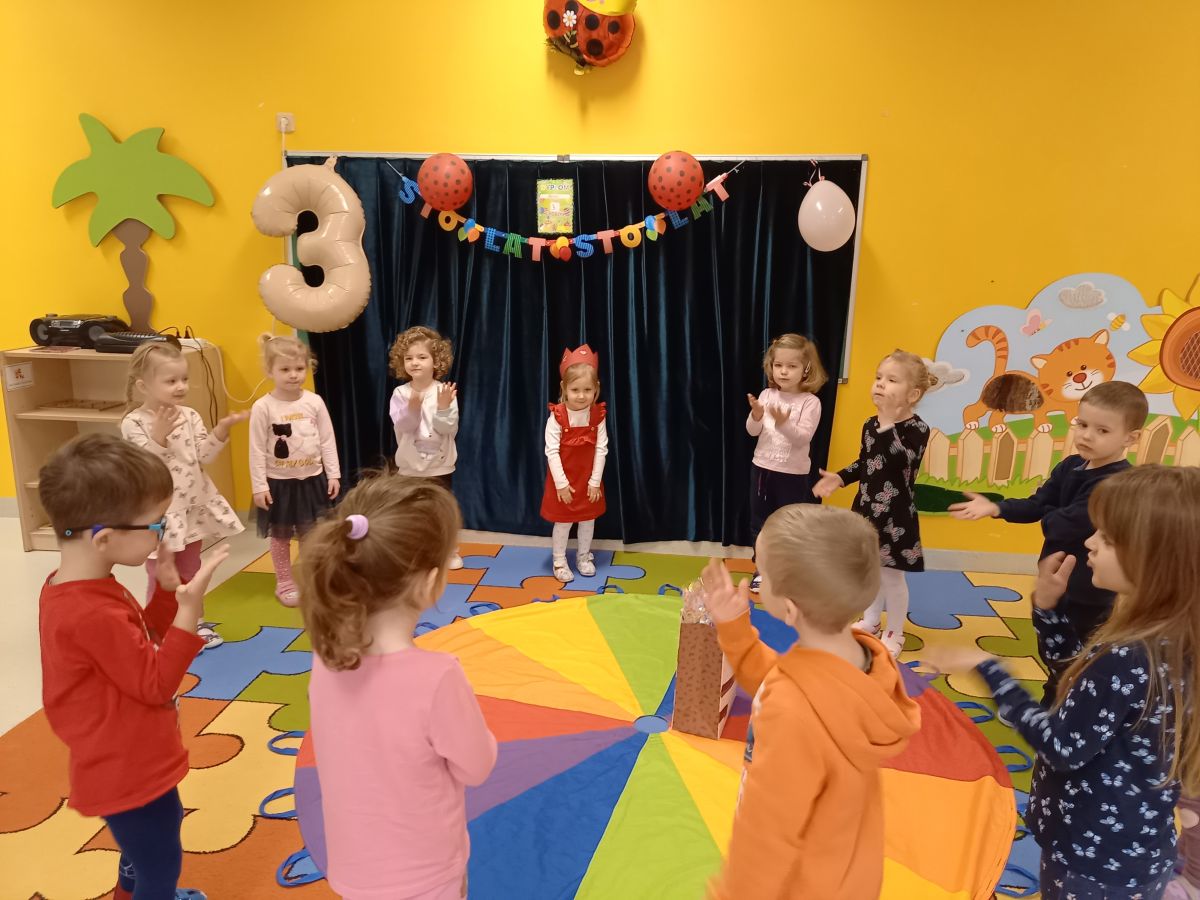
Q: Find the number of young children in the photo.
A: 11